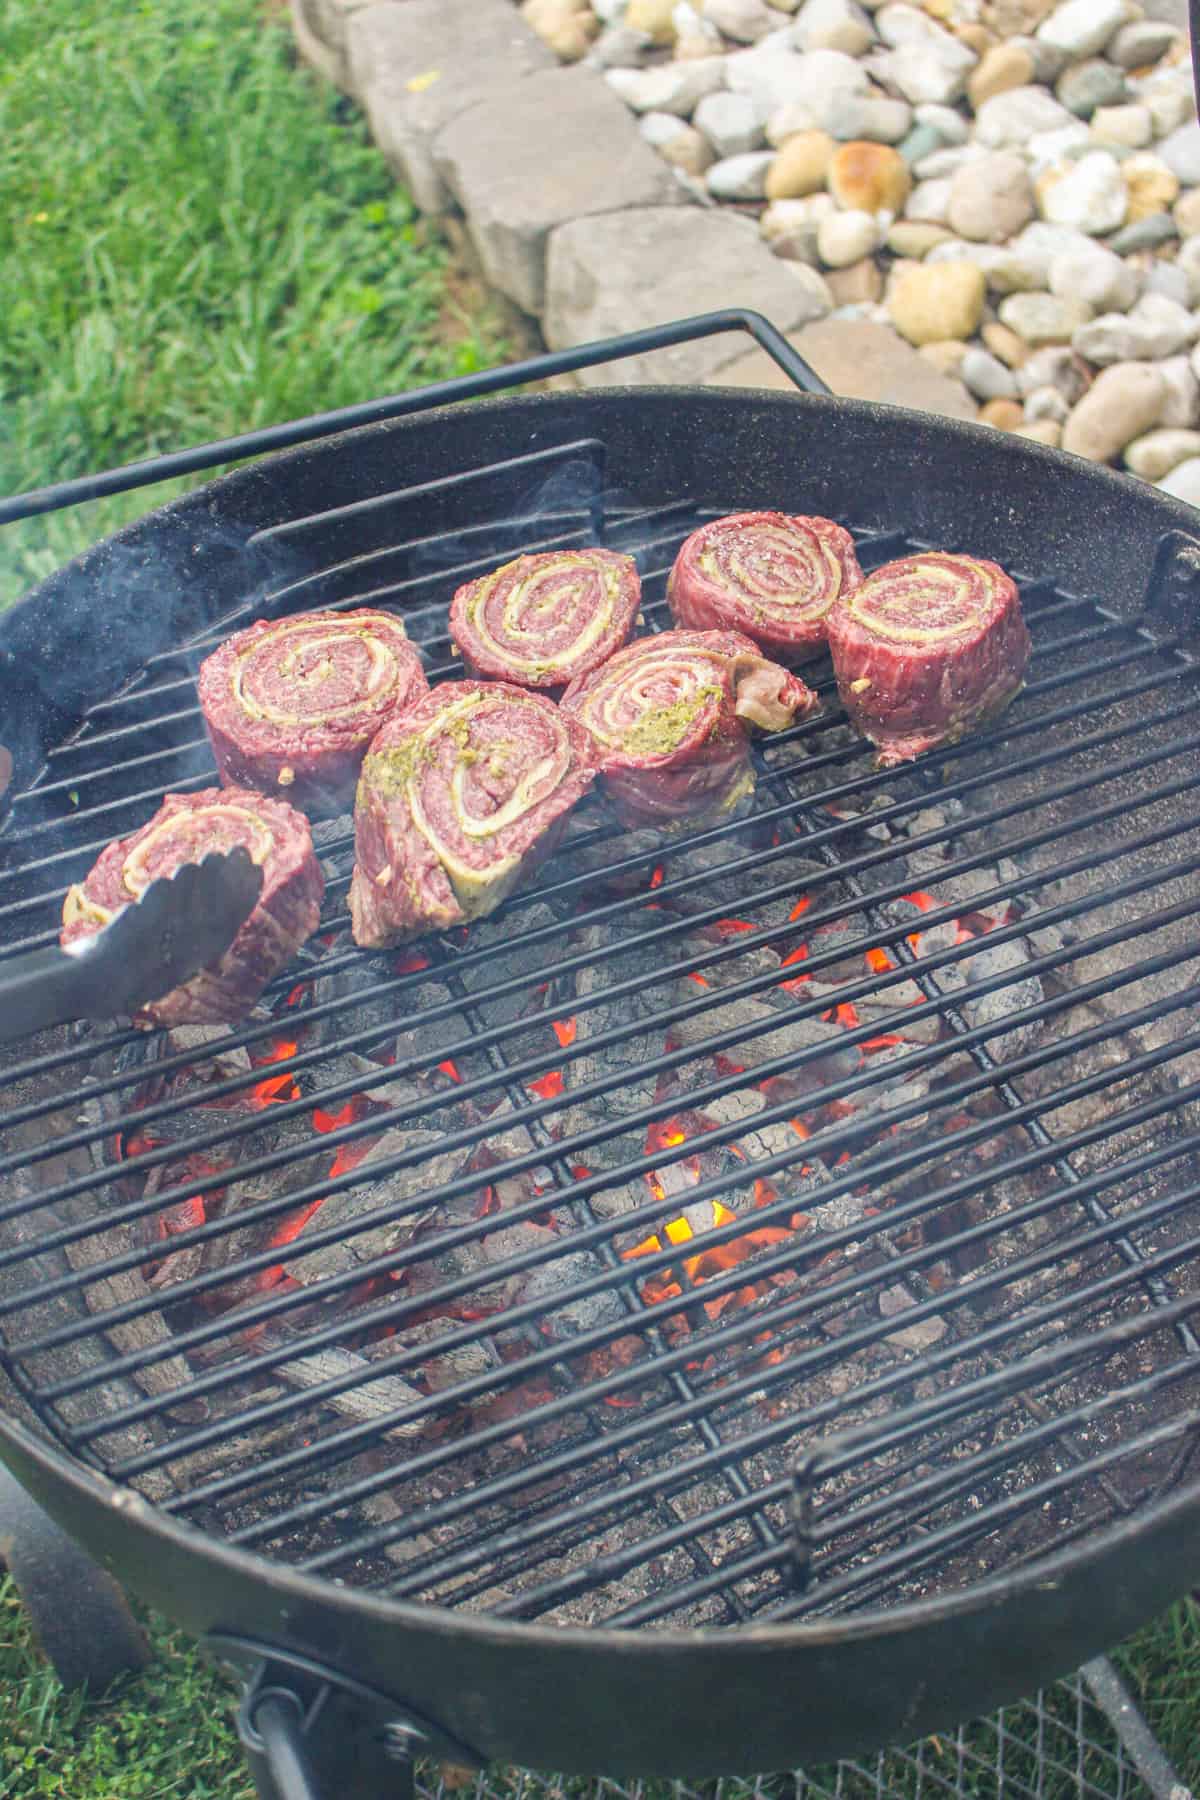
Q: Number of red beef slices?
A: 7